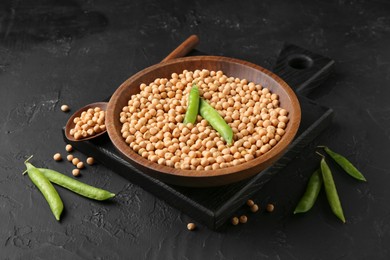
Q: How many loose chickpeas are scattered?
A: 14